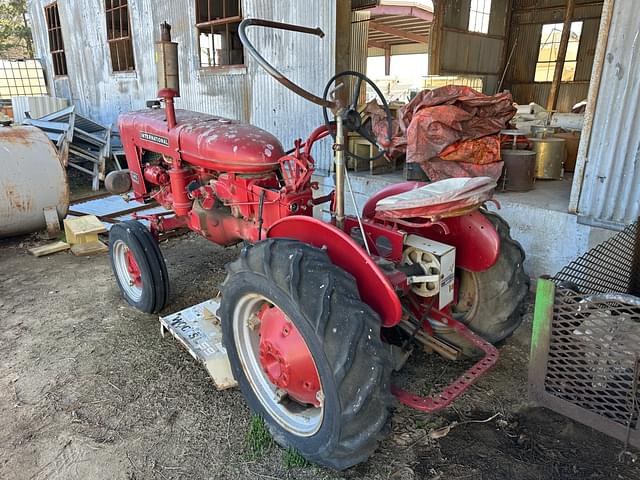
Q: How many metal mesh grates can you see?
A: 2